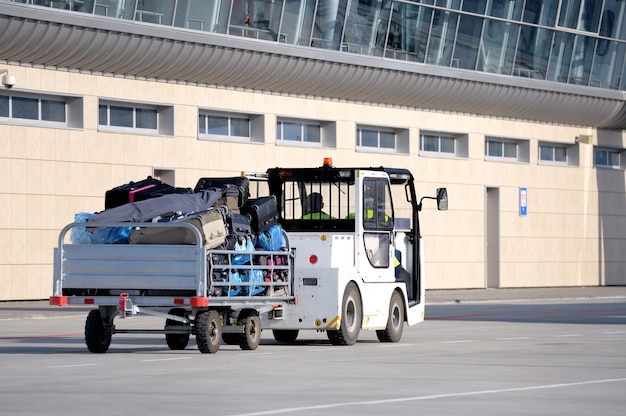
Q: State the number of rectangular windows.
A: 9